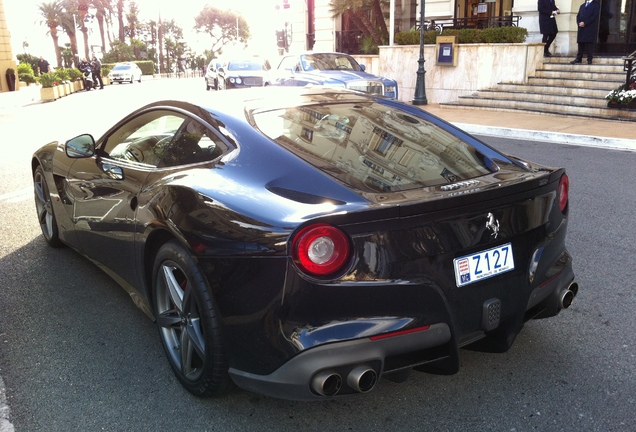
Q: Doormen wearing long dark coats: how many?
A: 2